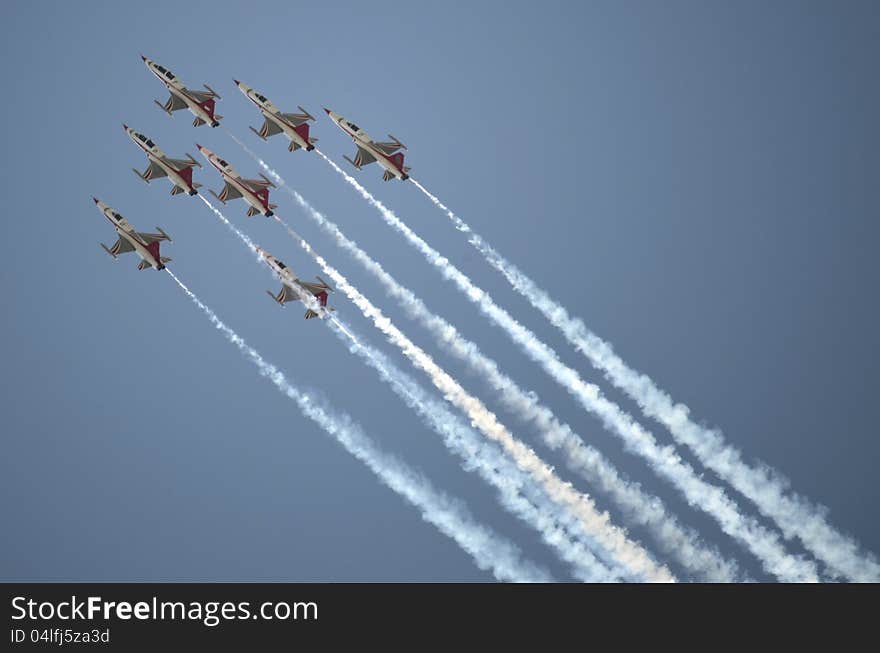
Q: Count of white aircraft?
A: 7